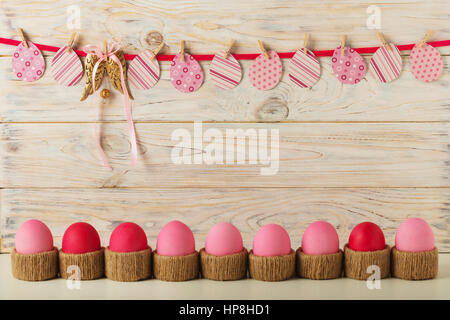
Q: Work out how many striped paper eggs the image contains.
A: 5